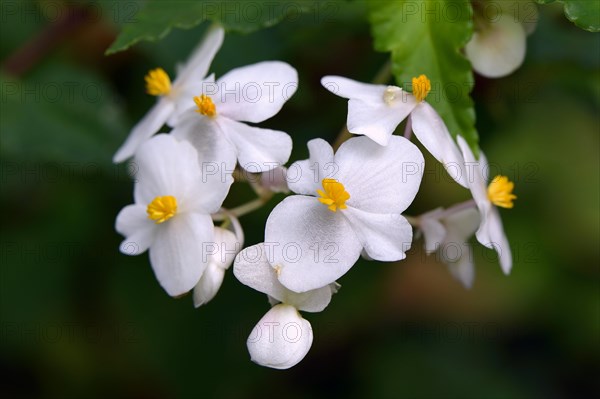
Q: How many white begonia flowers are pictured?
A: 6